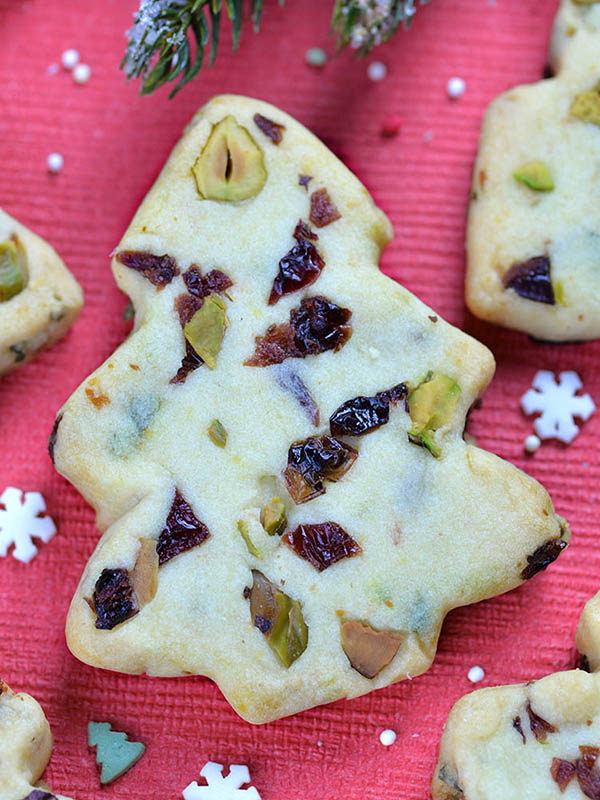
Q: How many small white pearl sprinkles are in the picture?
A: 8